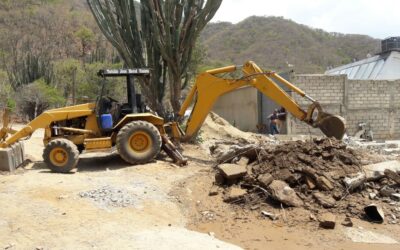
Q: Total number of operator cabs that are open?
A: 1